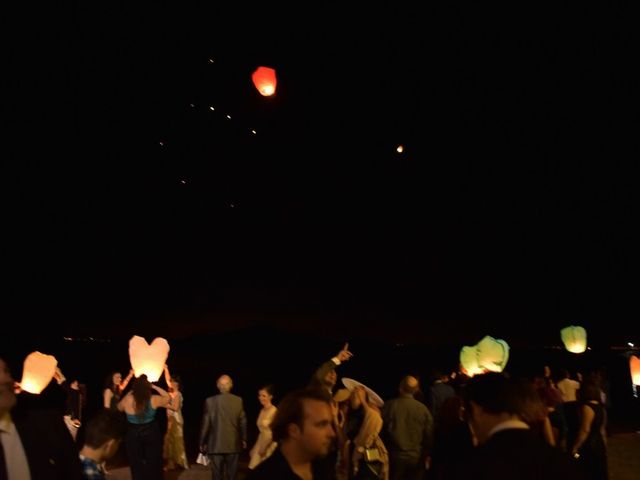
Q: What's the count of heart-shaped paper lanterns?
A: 1